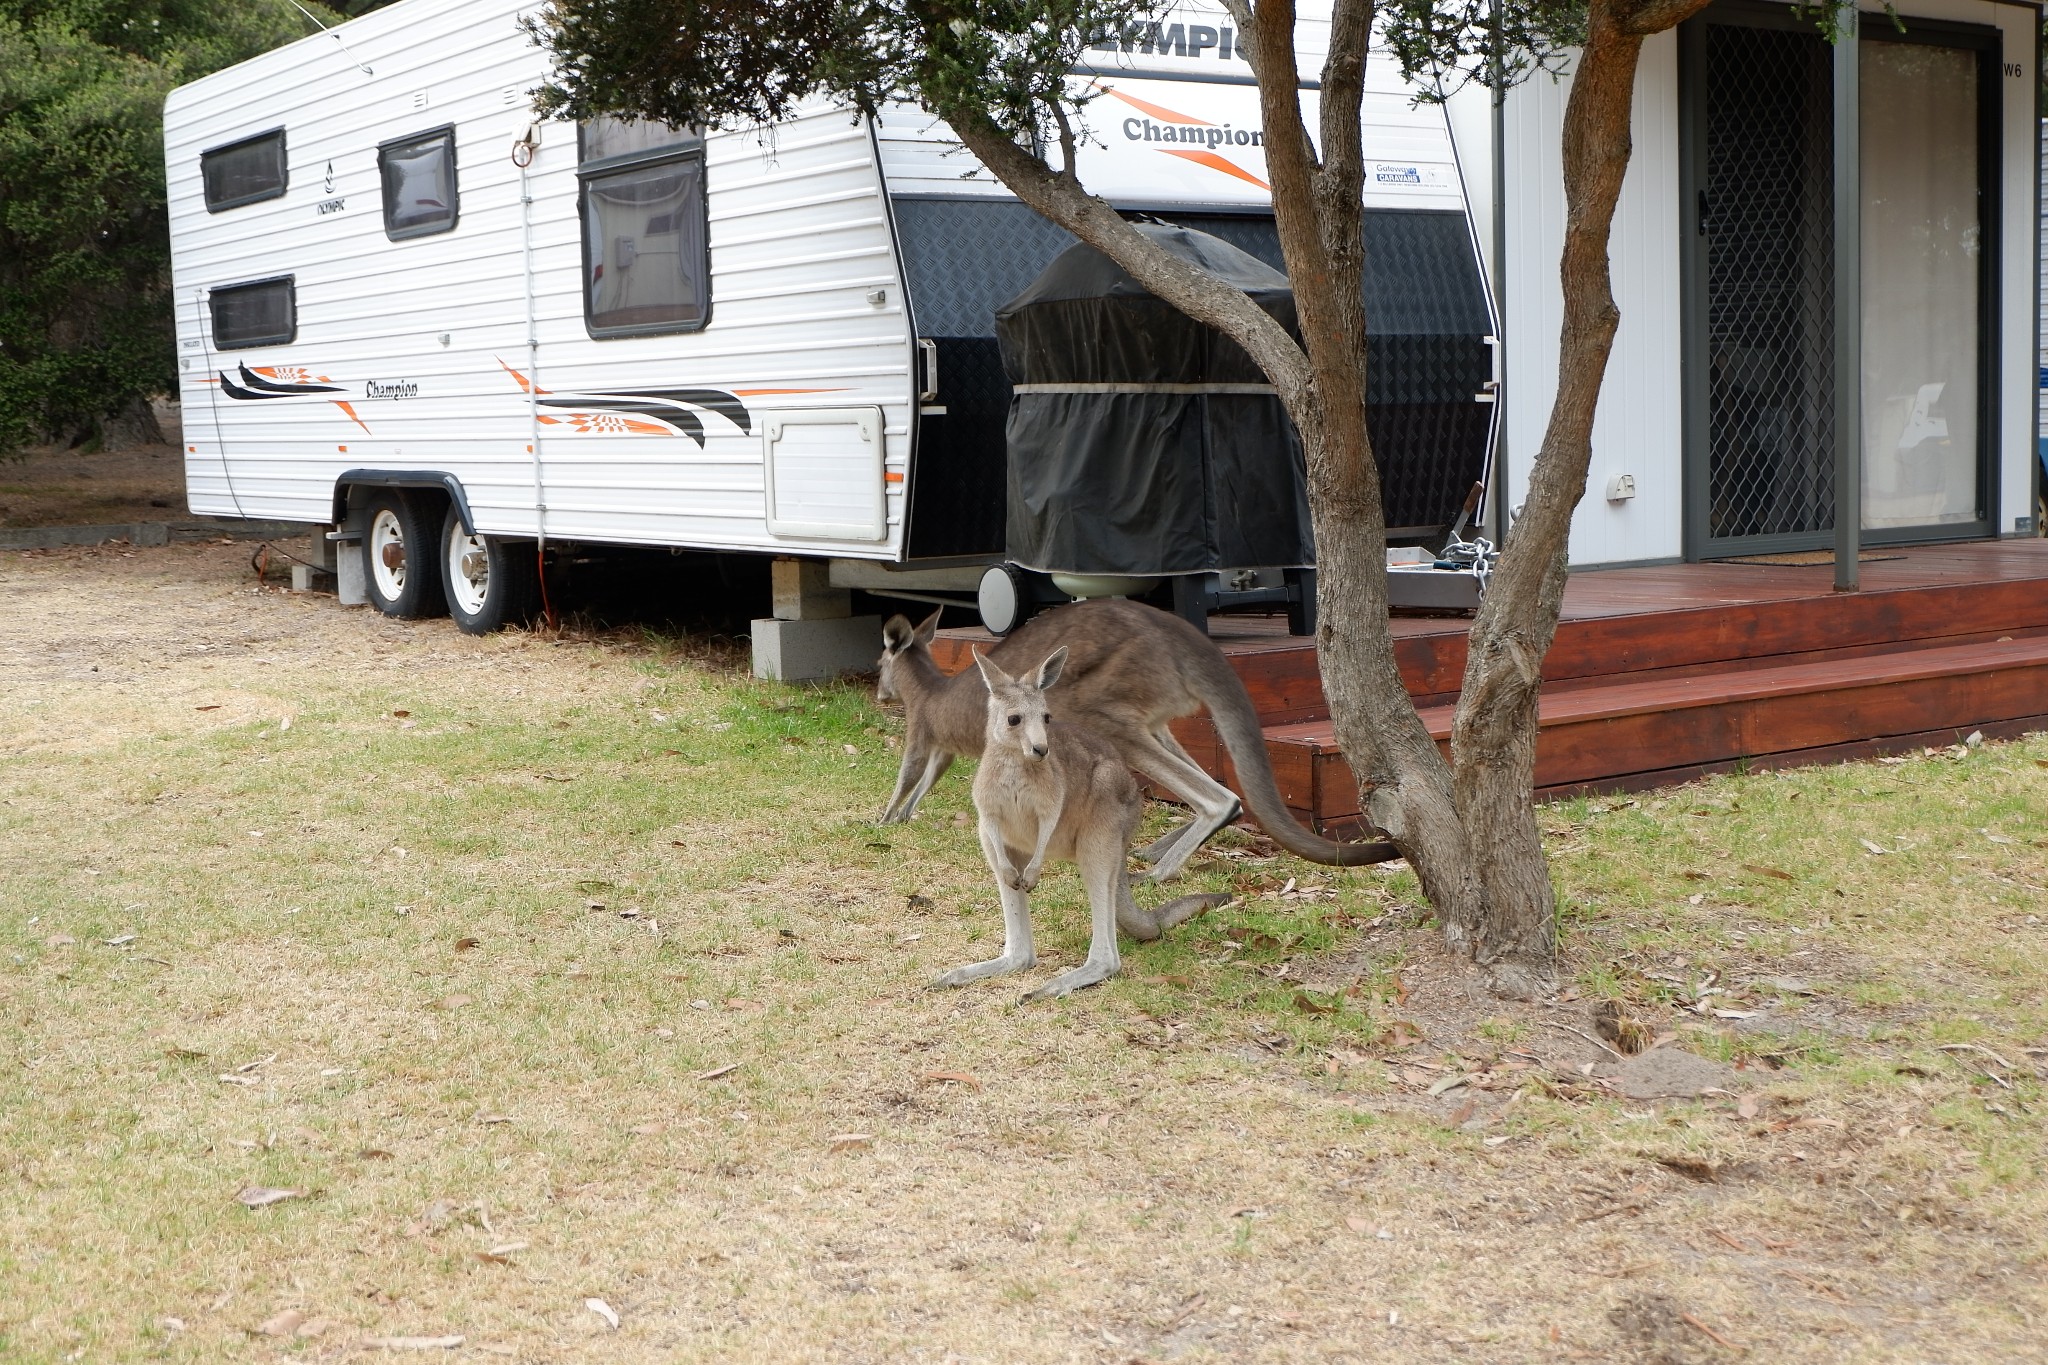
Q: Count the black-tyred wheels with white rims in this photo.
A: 2